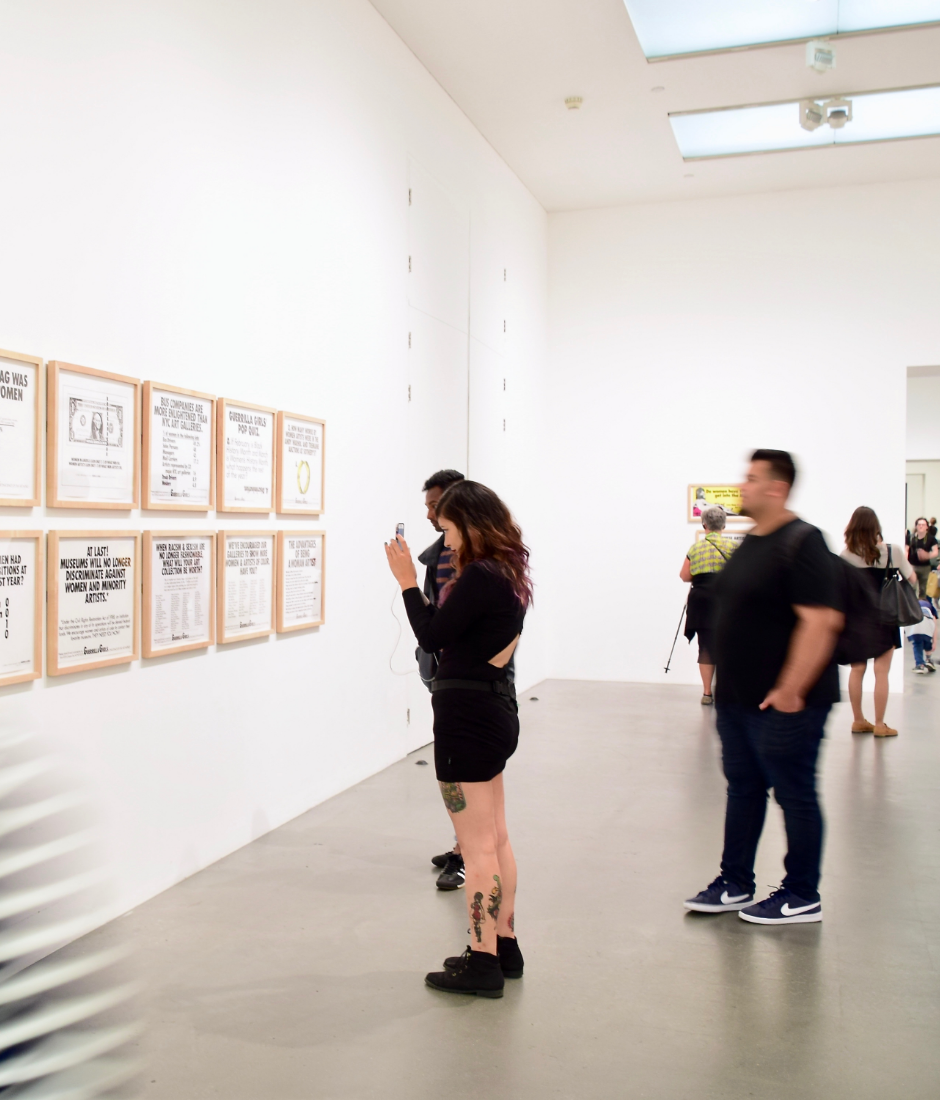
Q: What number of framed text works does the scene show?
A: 12